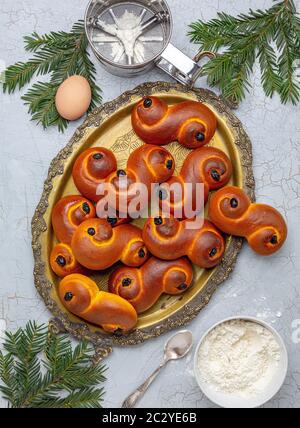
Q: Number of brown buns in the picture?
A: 10